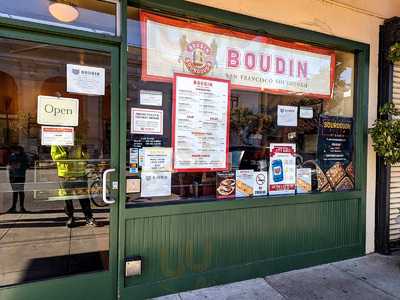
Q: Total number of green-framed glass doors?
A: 1